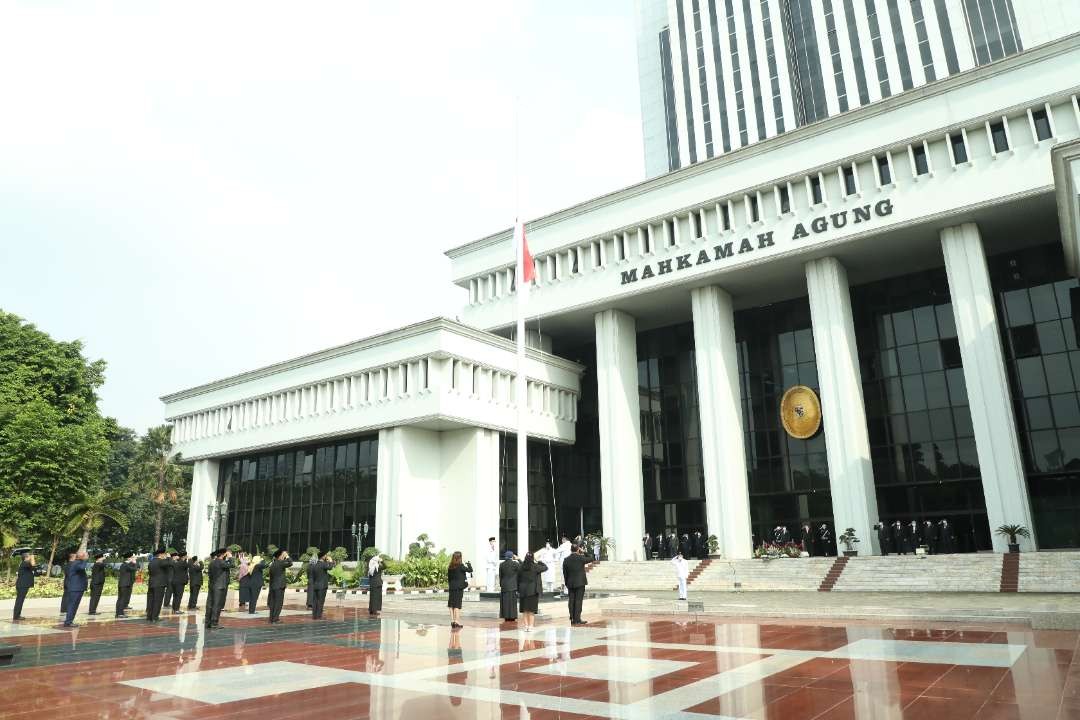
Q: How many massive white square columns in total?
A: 4